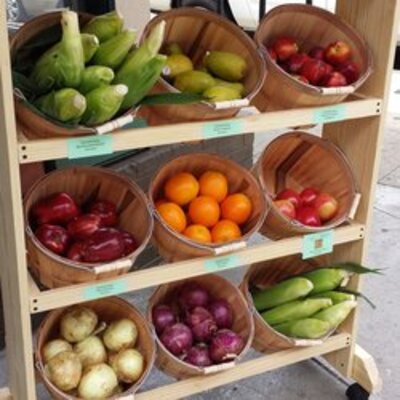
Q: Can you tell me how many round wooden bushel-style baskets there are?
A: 9